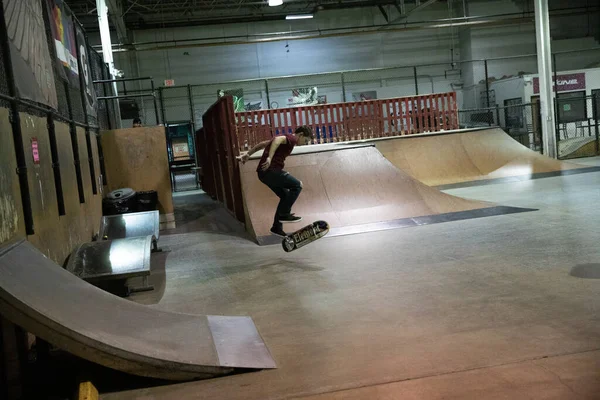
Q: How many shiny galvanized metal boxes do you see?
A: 2